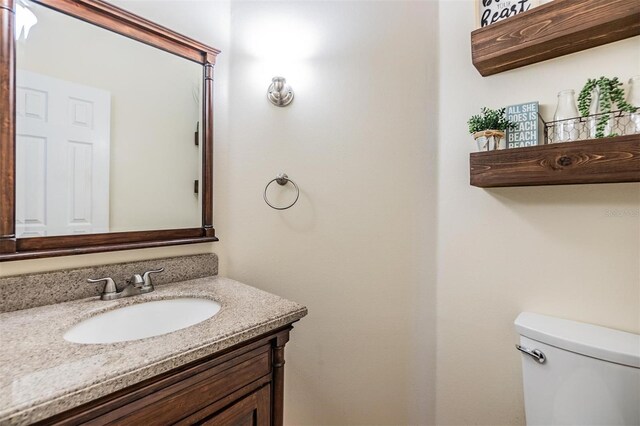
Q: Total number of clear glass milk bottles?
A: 3